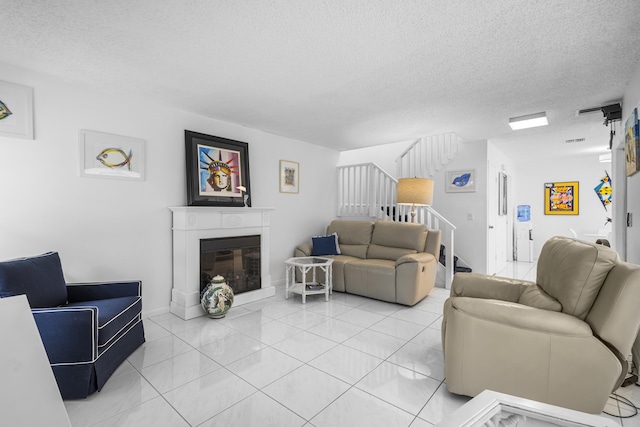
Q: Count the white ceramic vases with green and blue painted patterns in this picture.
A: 1